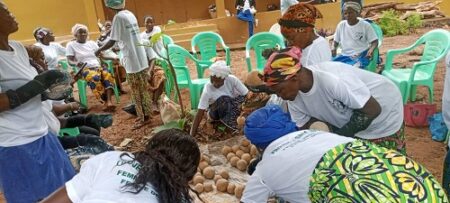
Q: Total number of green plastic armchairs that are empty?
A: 4